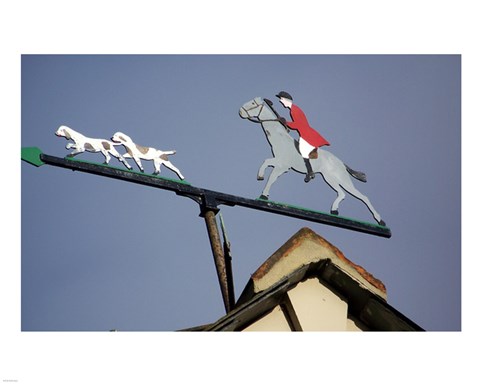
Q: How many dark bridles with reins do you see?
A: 1